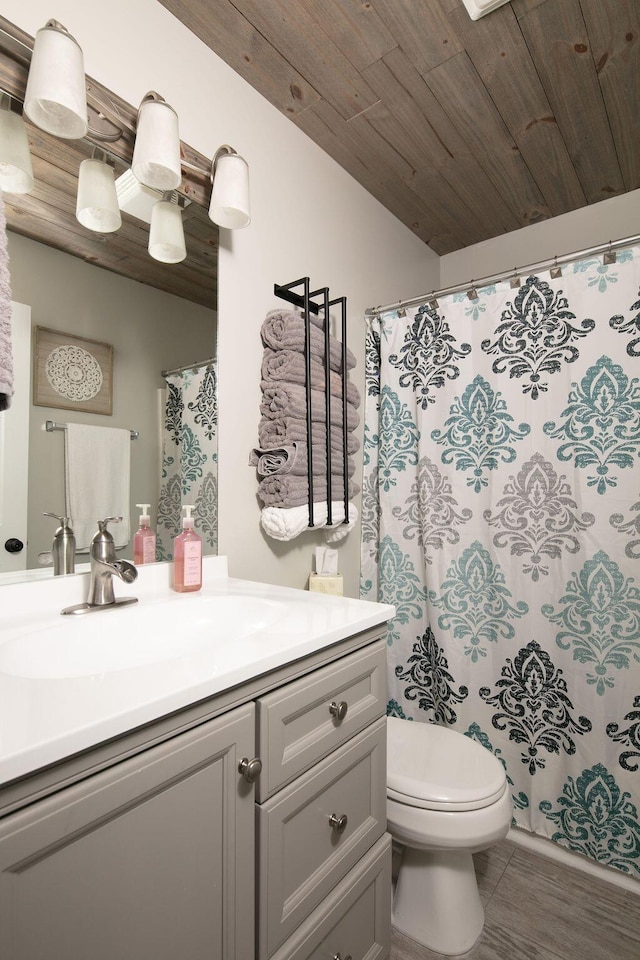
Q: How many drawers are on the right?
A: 3